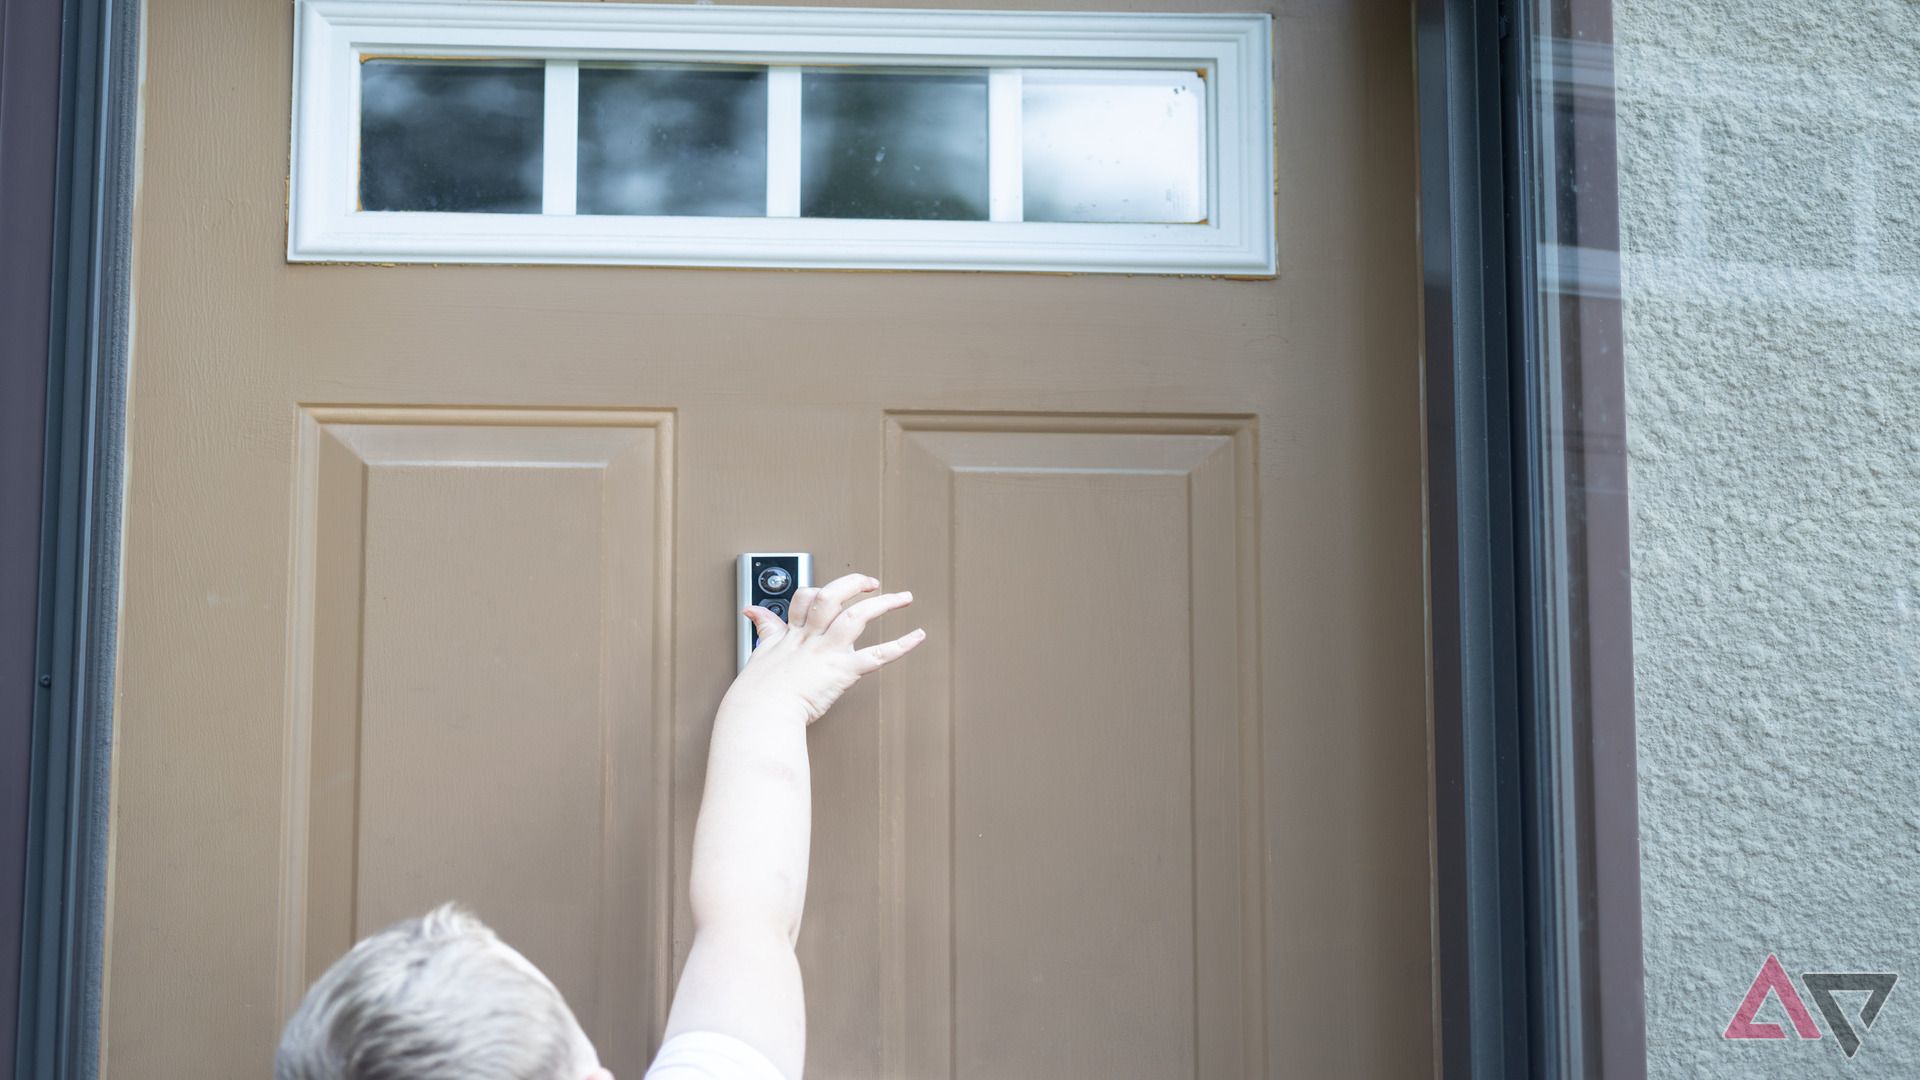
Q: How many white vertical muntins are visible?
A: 3